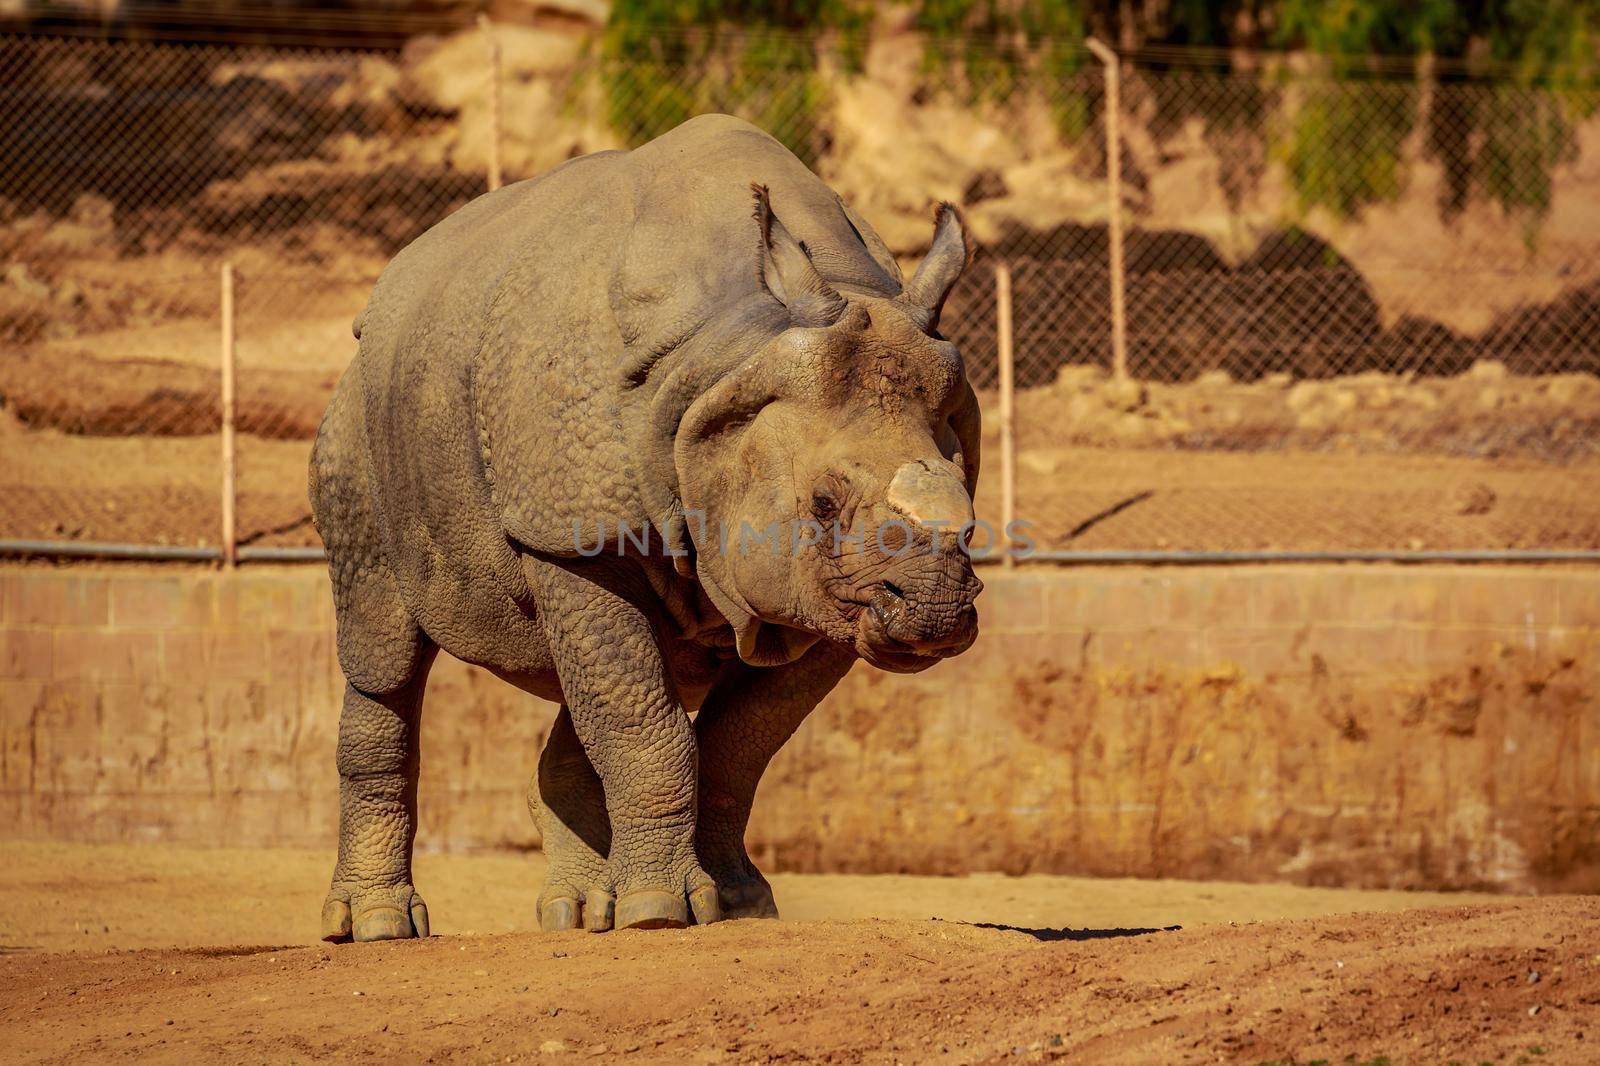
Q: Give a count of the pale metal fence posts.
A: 4